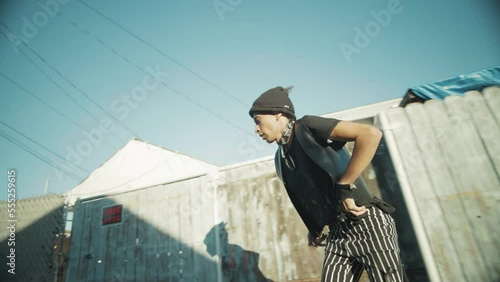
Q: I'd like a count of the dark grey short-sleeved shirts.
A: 1